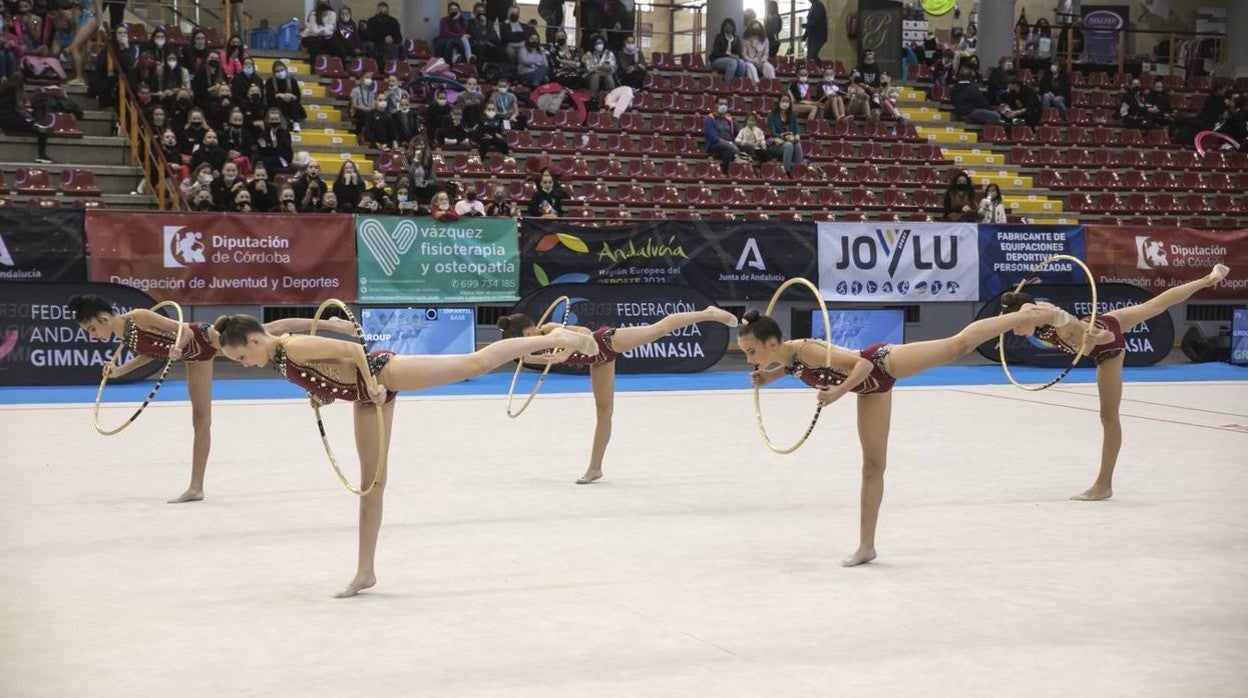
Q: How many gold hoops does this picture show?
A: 5